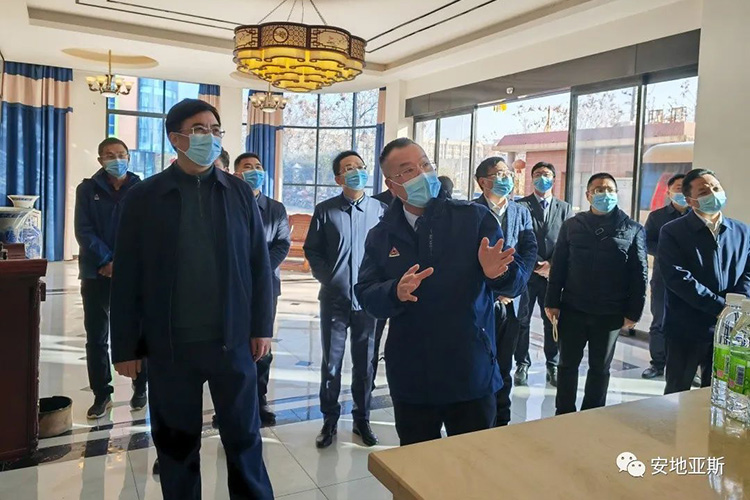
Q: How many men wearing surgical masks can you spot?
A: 10